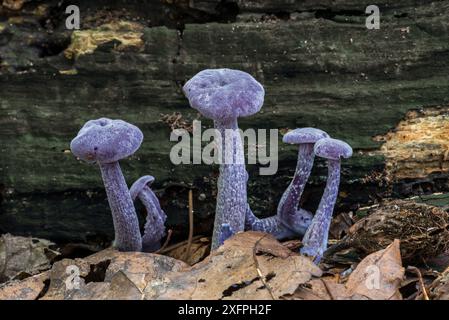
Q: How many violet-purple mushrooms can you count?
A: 5